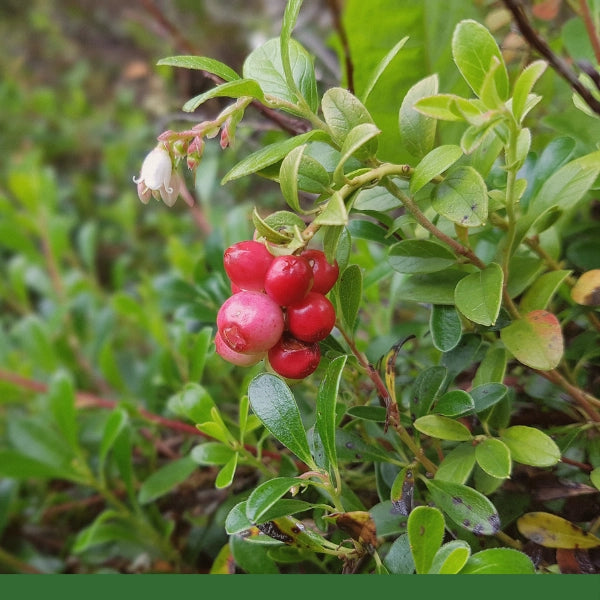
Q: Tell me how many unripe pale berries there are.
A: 2